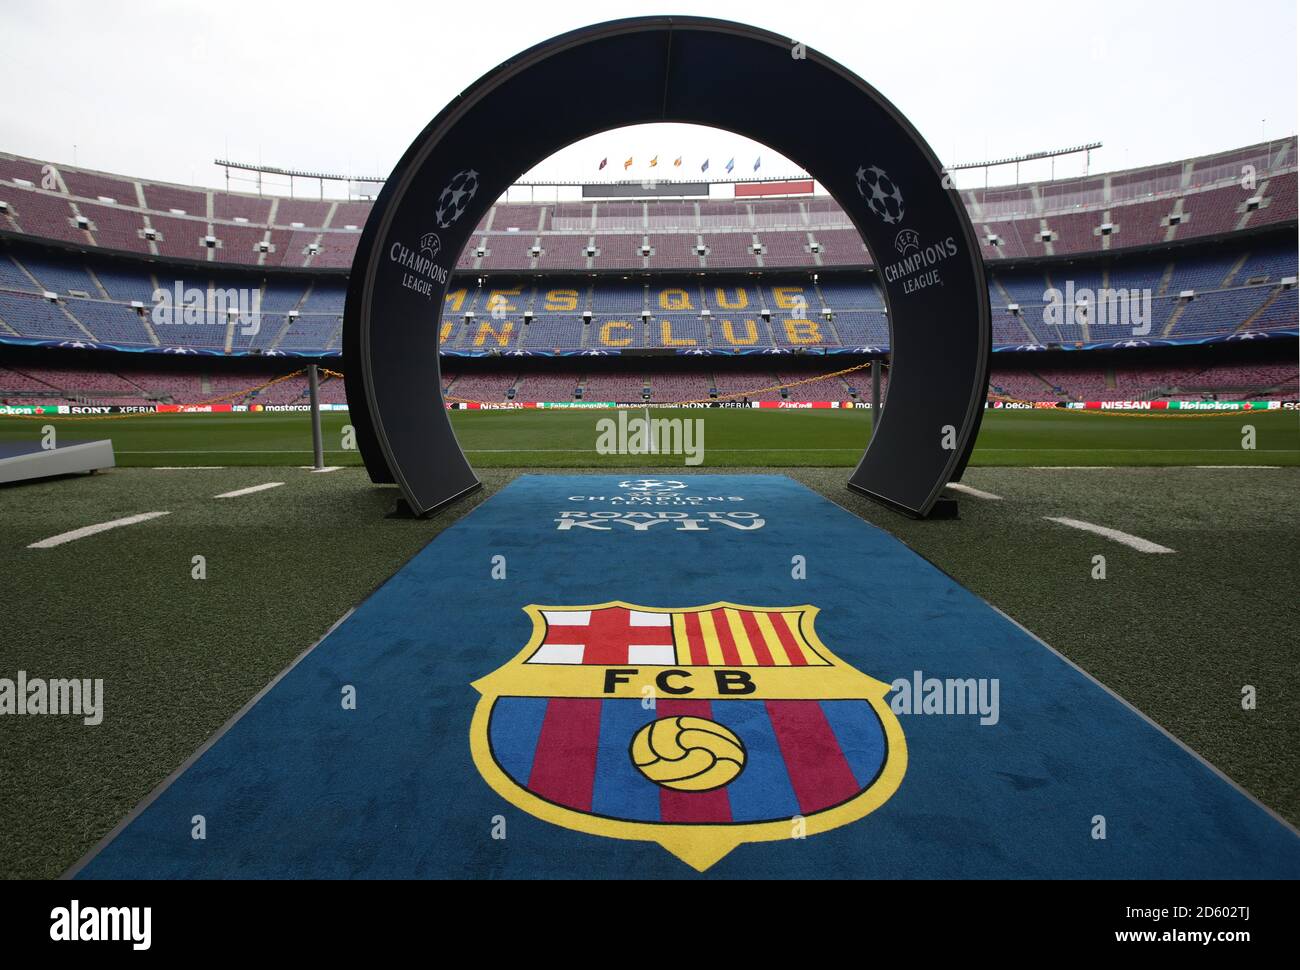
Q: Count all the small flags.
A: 7